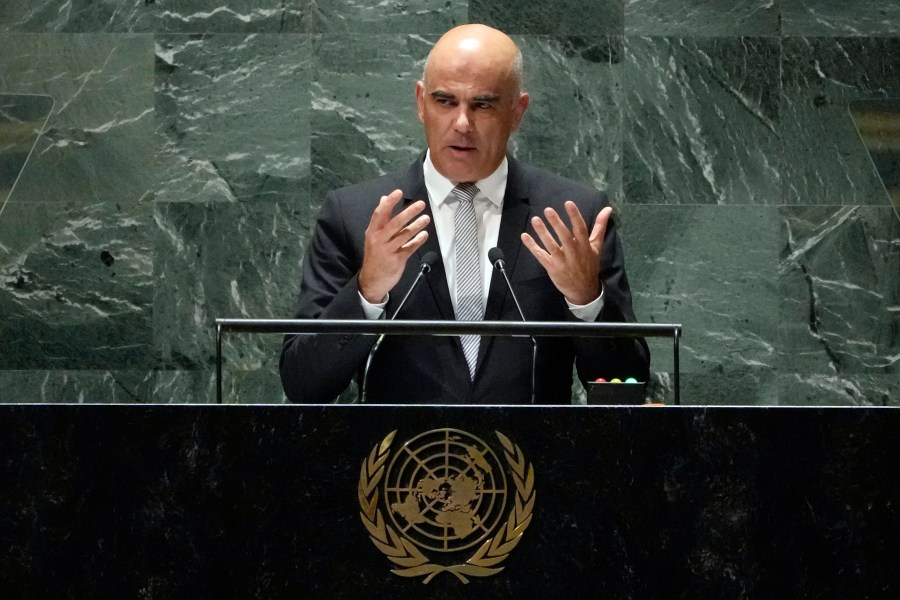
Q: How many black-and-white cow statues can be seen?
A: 0